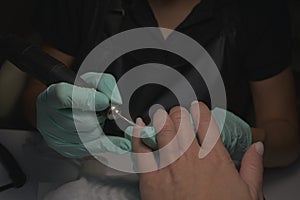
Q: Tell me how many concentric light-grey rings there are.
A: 2